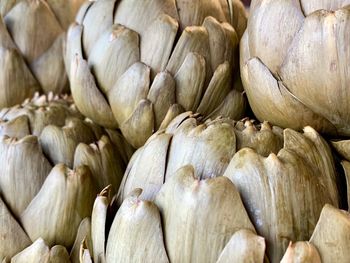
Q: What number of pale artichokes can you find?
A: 5